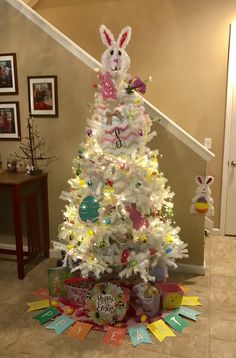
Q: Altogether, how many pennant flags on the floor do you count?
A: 11